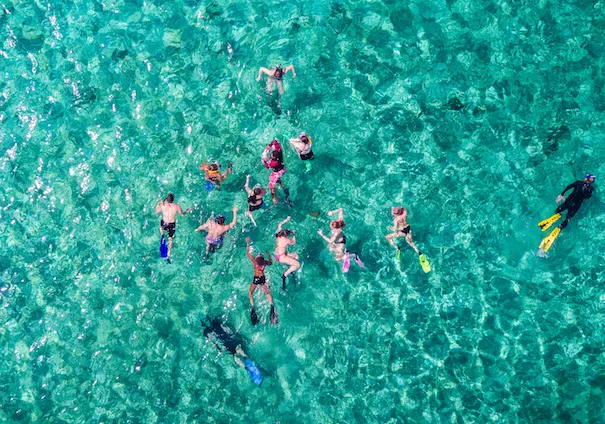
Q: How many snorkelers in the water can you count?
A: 13